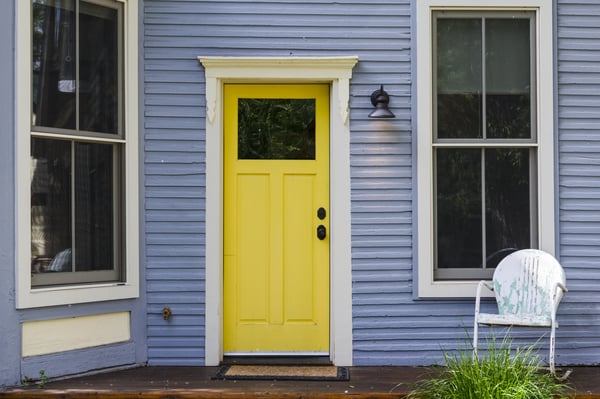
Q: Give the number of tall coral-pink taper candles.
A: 0